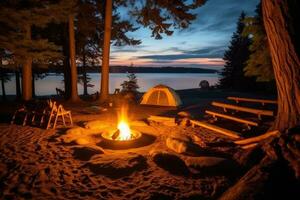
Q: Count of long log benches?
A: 4